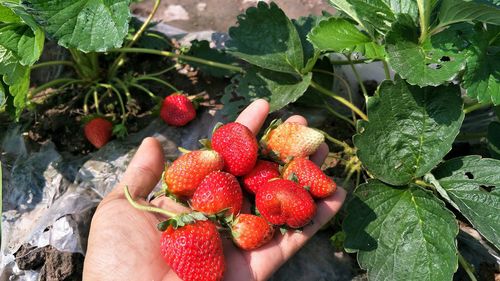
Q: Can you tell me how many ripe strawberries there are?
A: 10